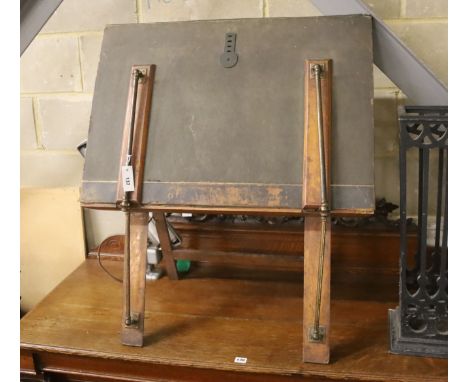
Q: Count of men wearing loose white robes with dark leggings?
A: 0